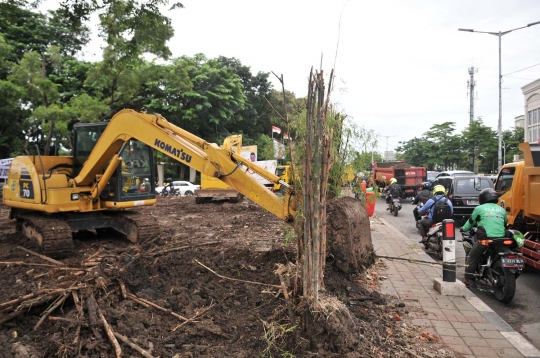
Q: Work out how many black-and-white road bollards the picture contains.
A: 1